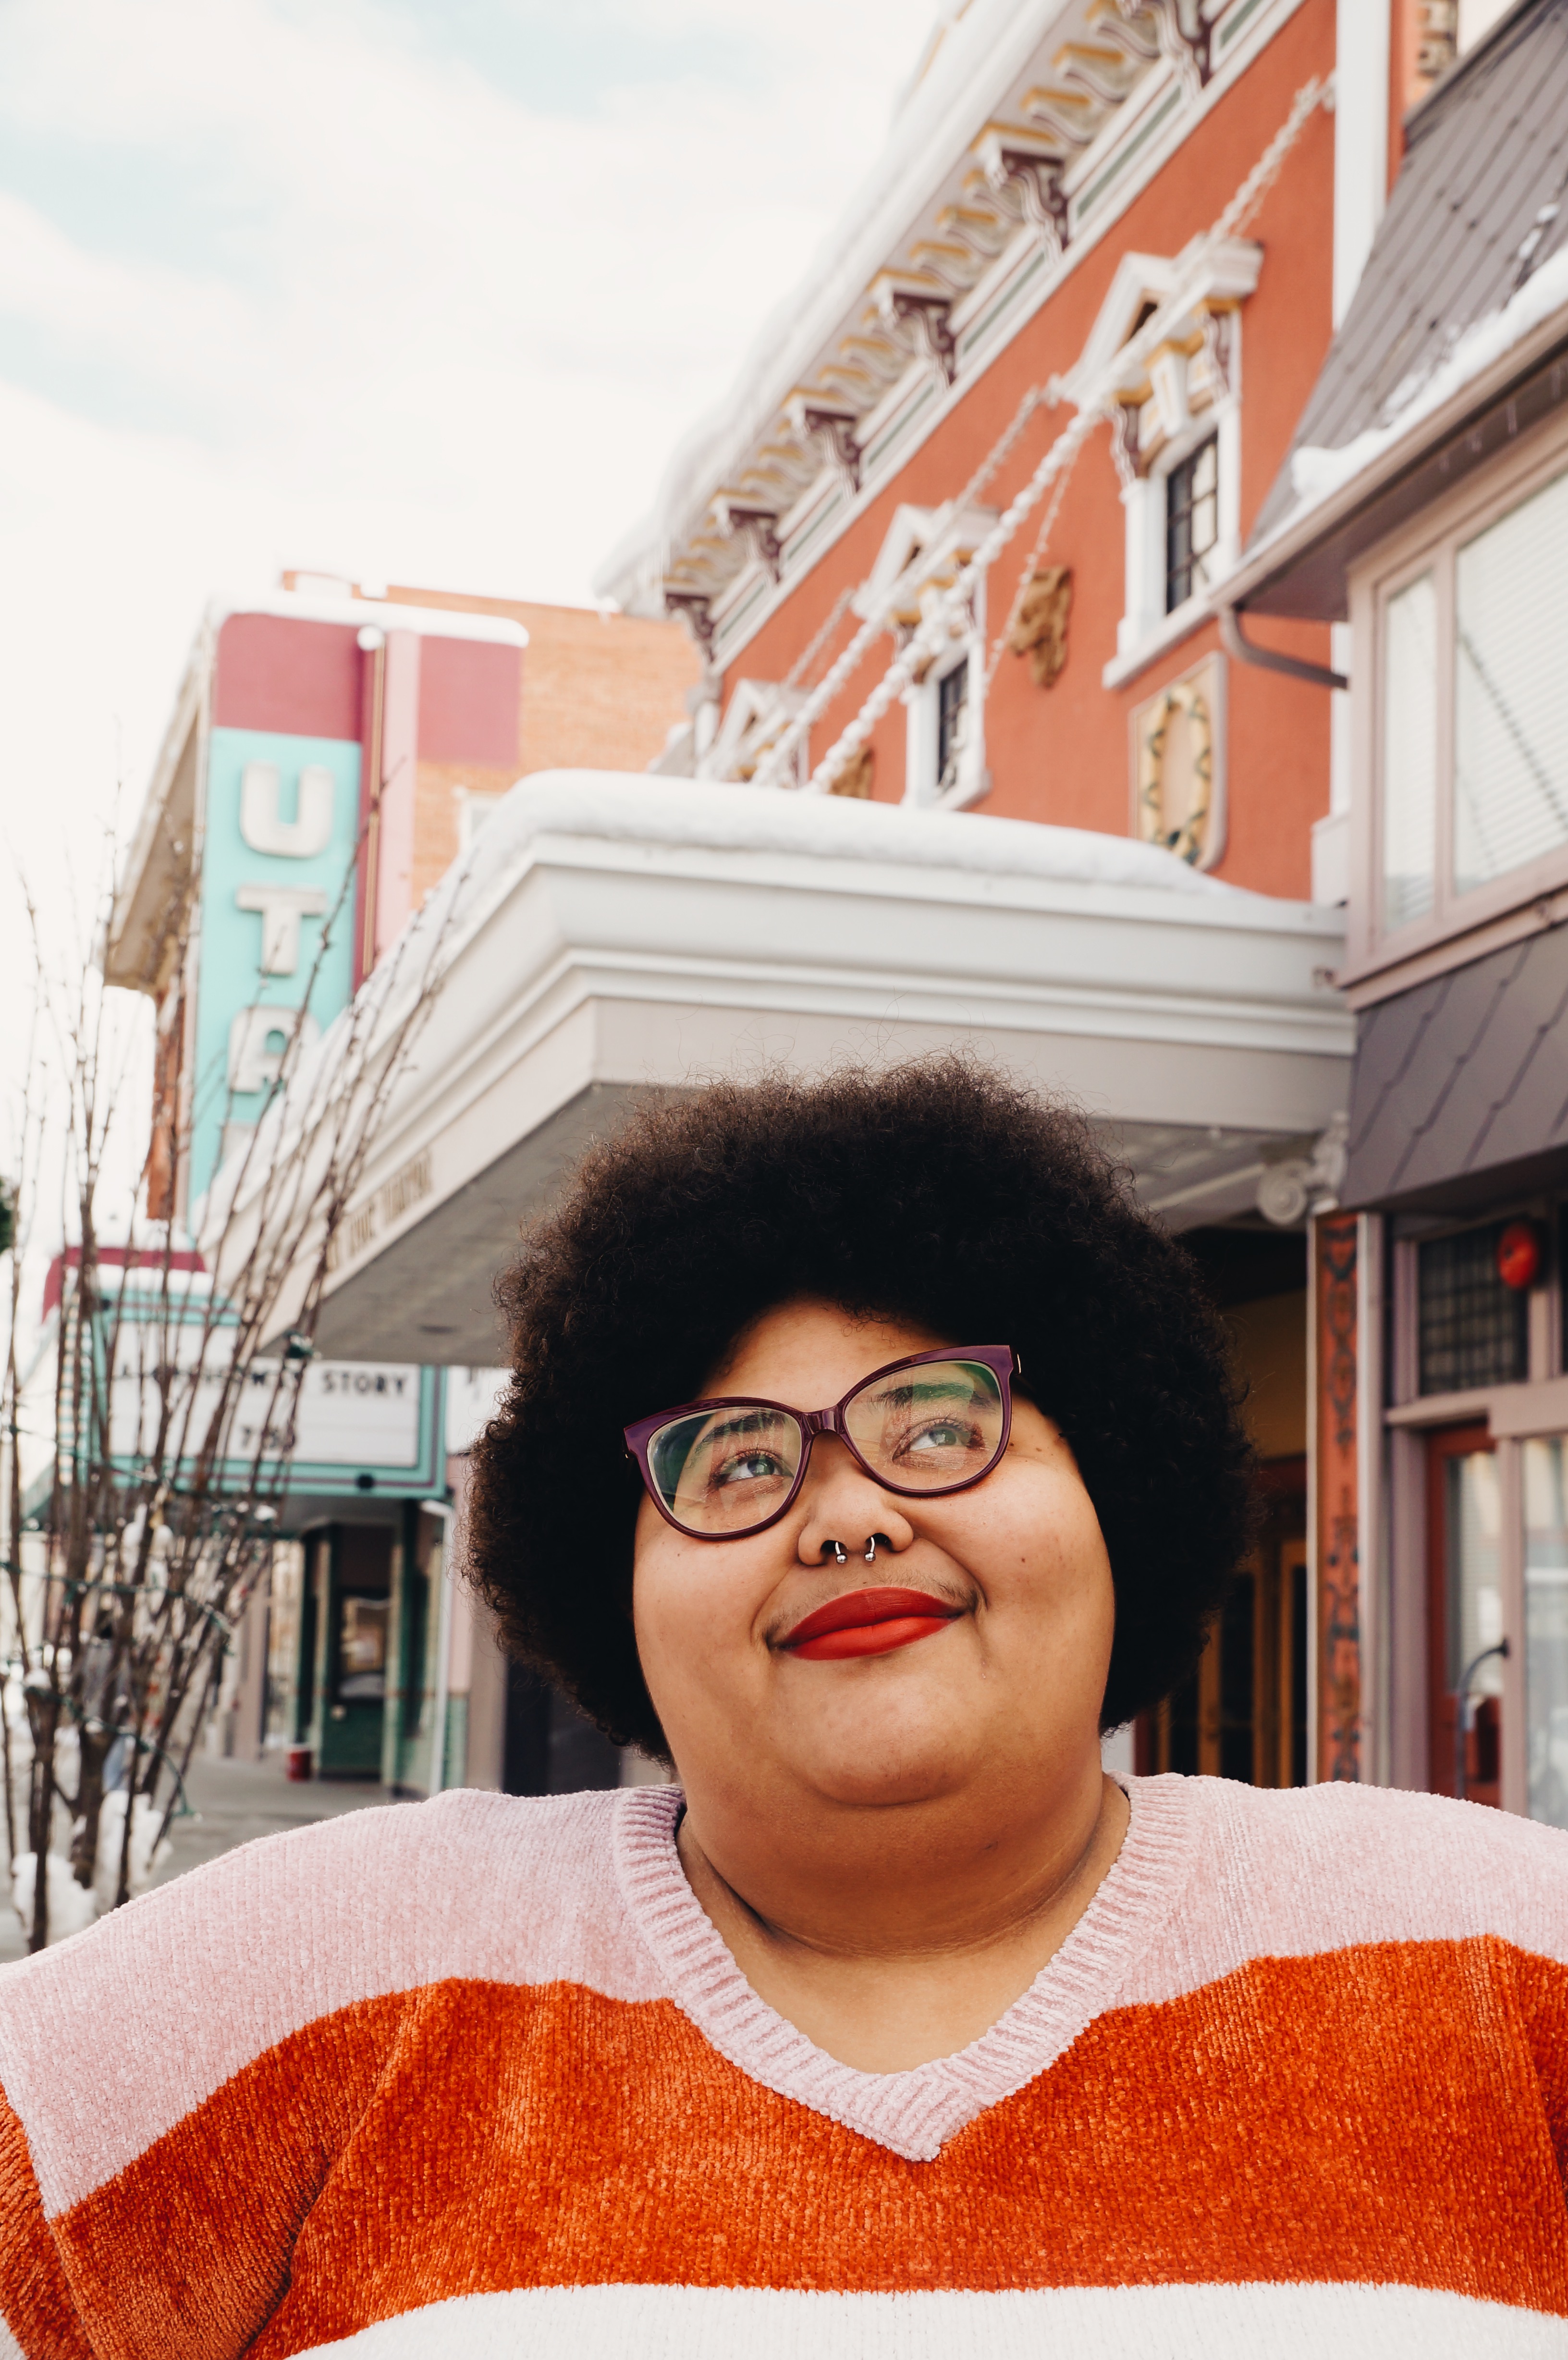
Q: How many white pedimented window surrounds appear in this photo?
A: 3